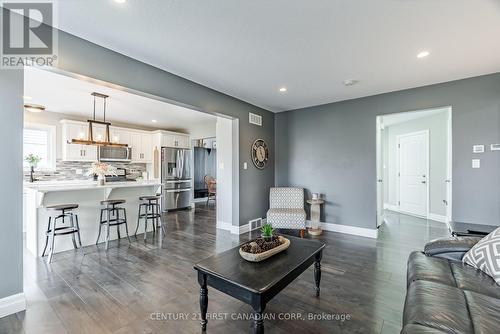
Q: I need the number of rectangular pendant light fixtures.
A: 1